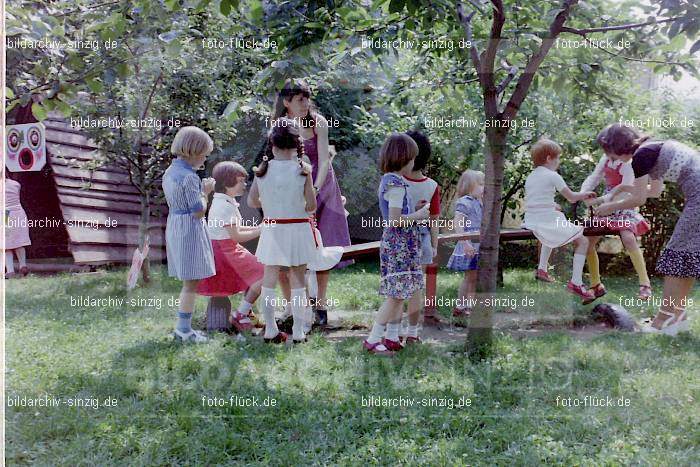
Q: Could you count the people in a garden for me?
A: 11